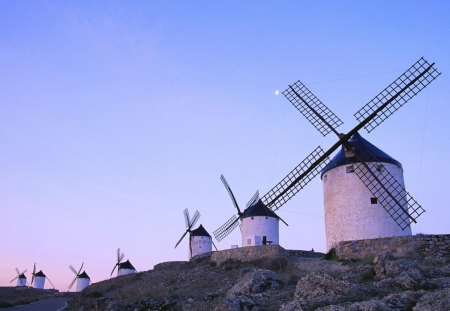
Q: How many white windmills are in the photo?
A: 7